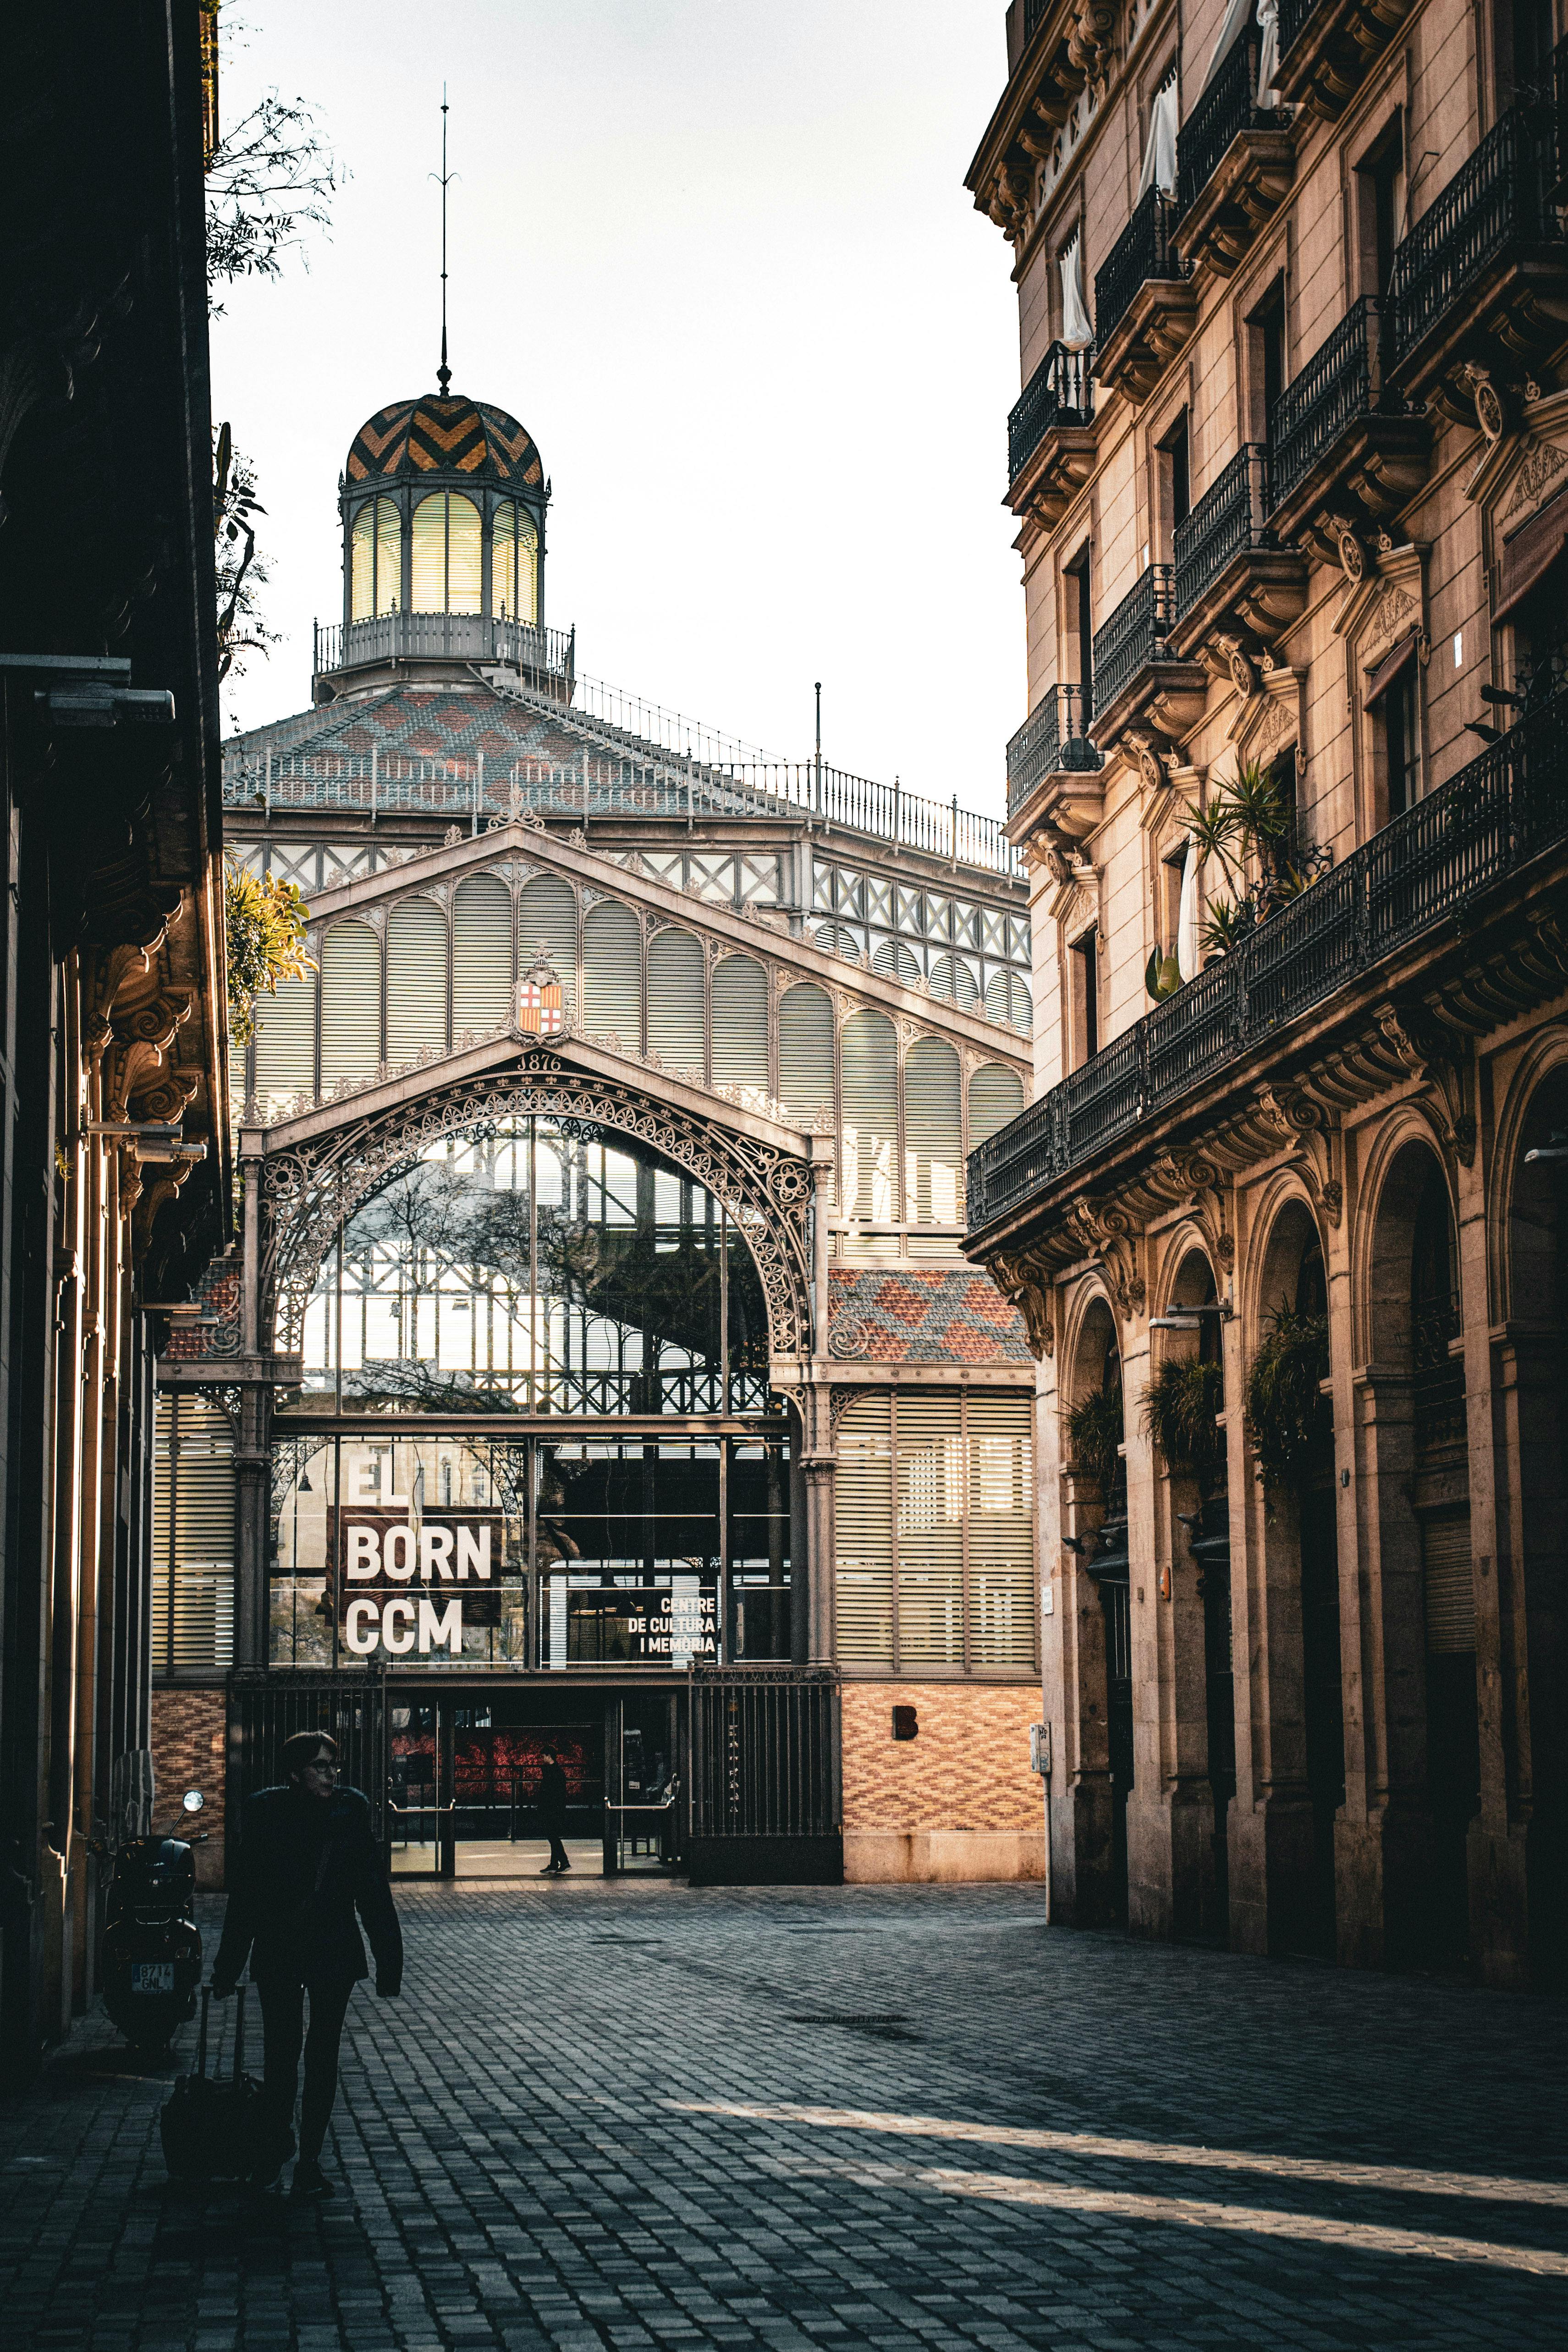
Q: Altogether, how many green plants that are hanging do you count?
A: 3